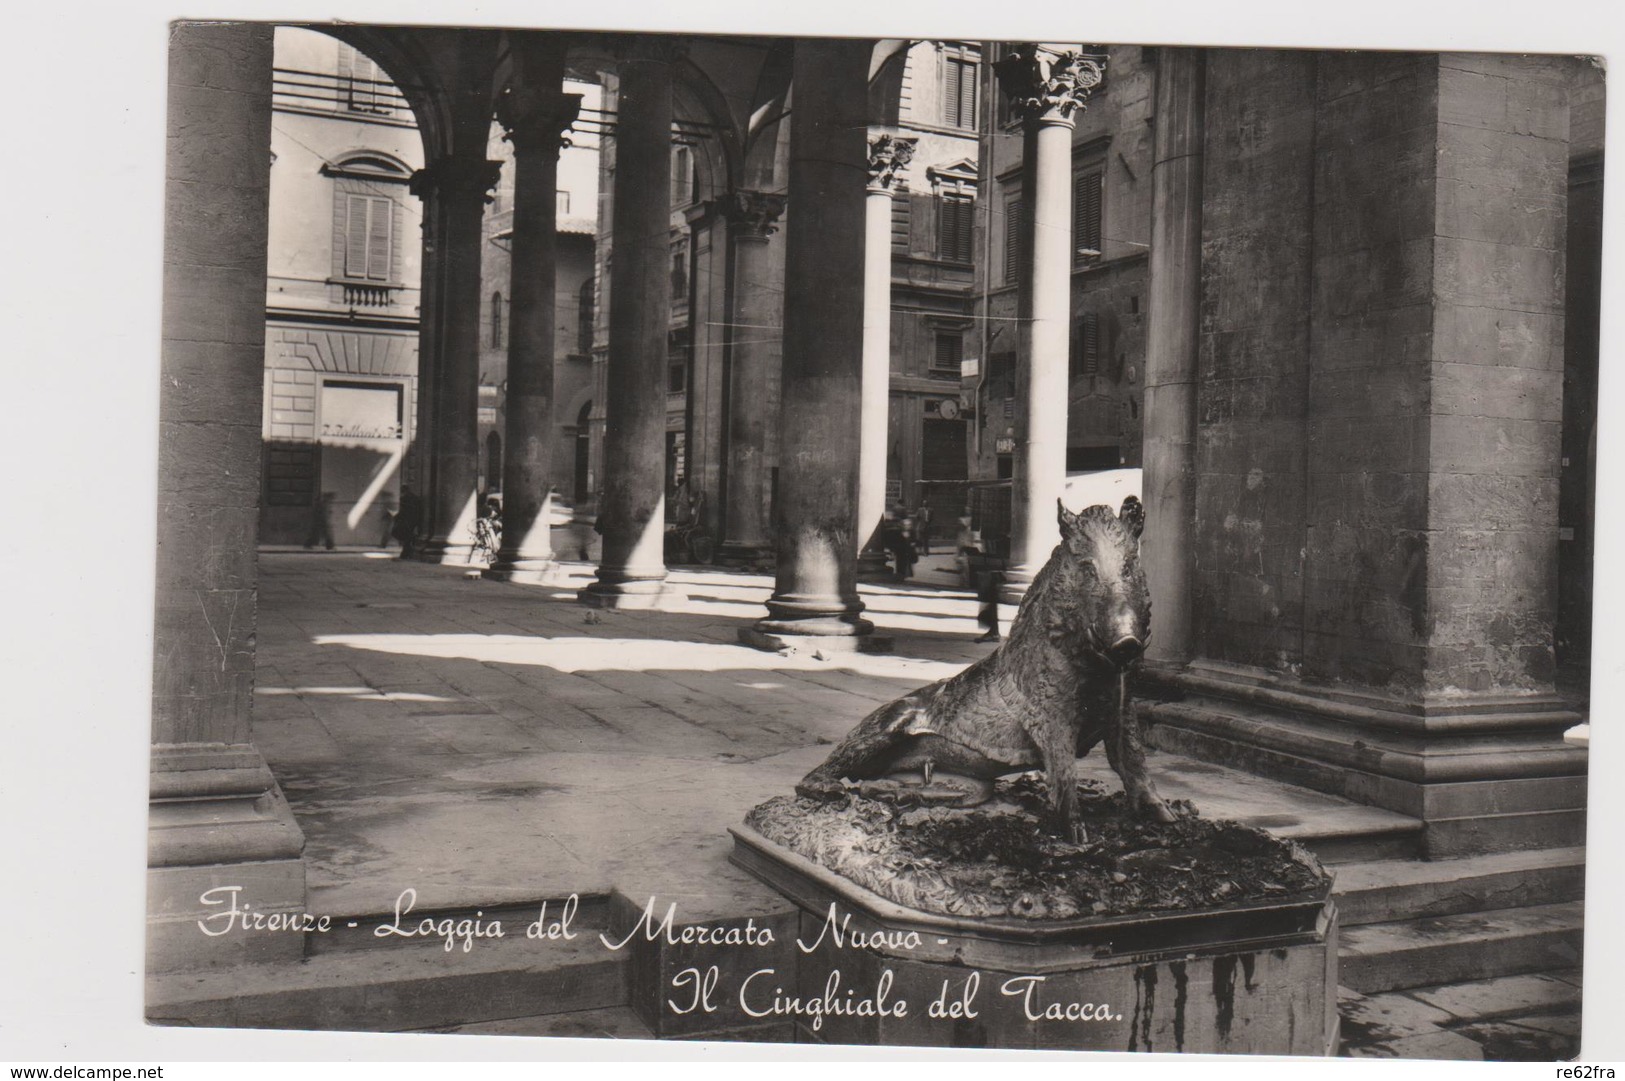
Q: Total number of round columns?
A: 8